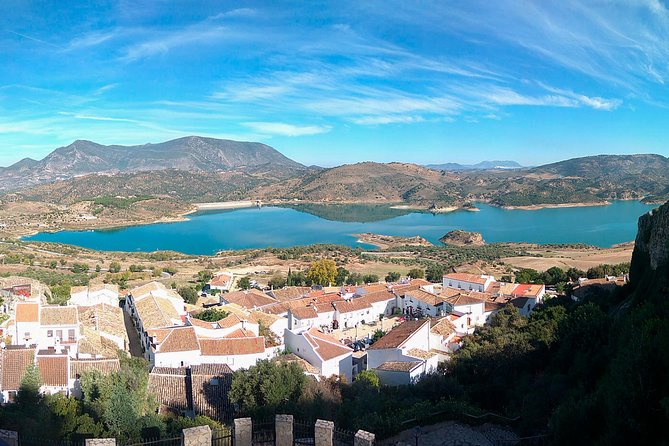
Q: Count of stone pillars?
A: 7